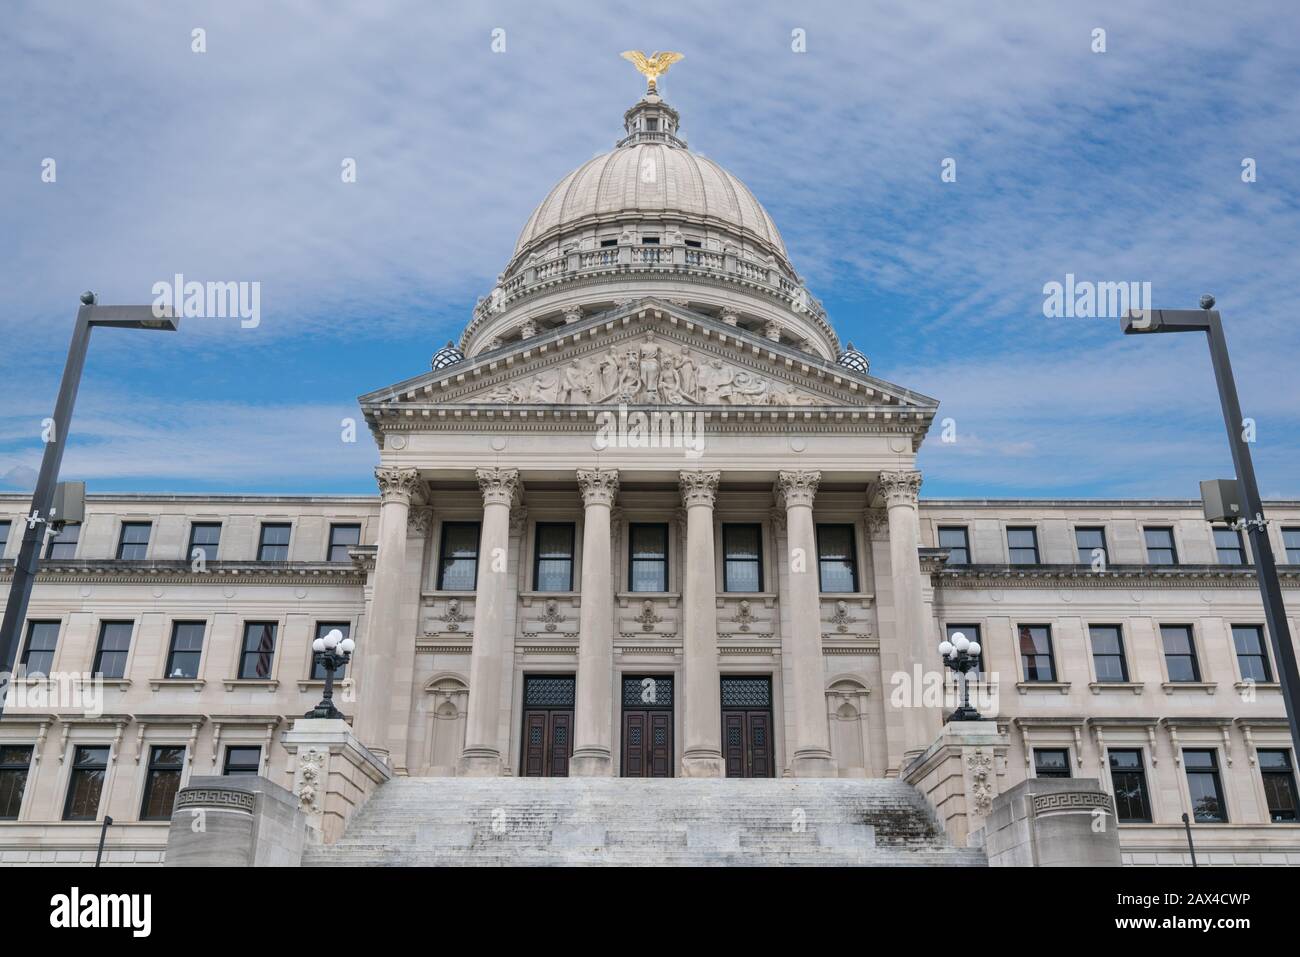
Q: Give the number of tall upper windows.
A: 5